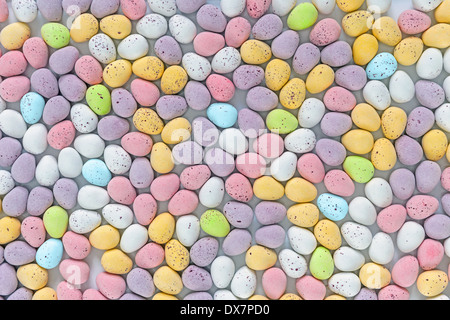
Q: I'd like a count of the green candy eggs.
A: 8